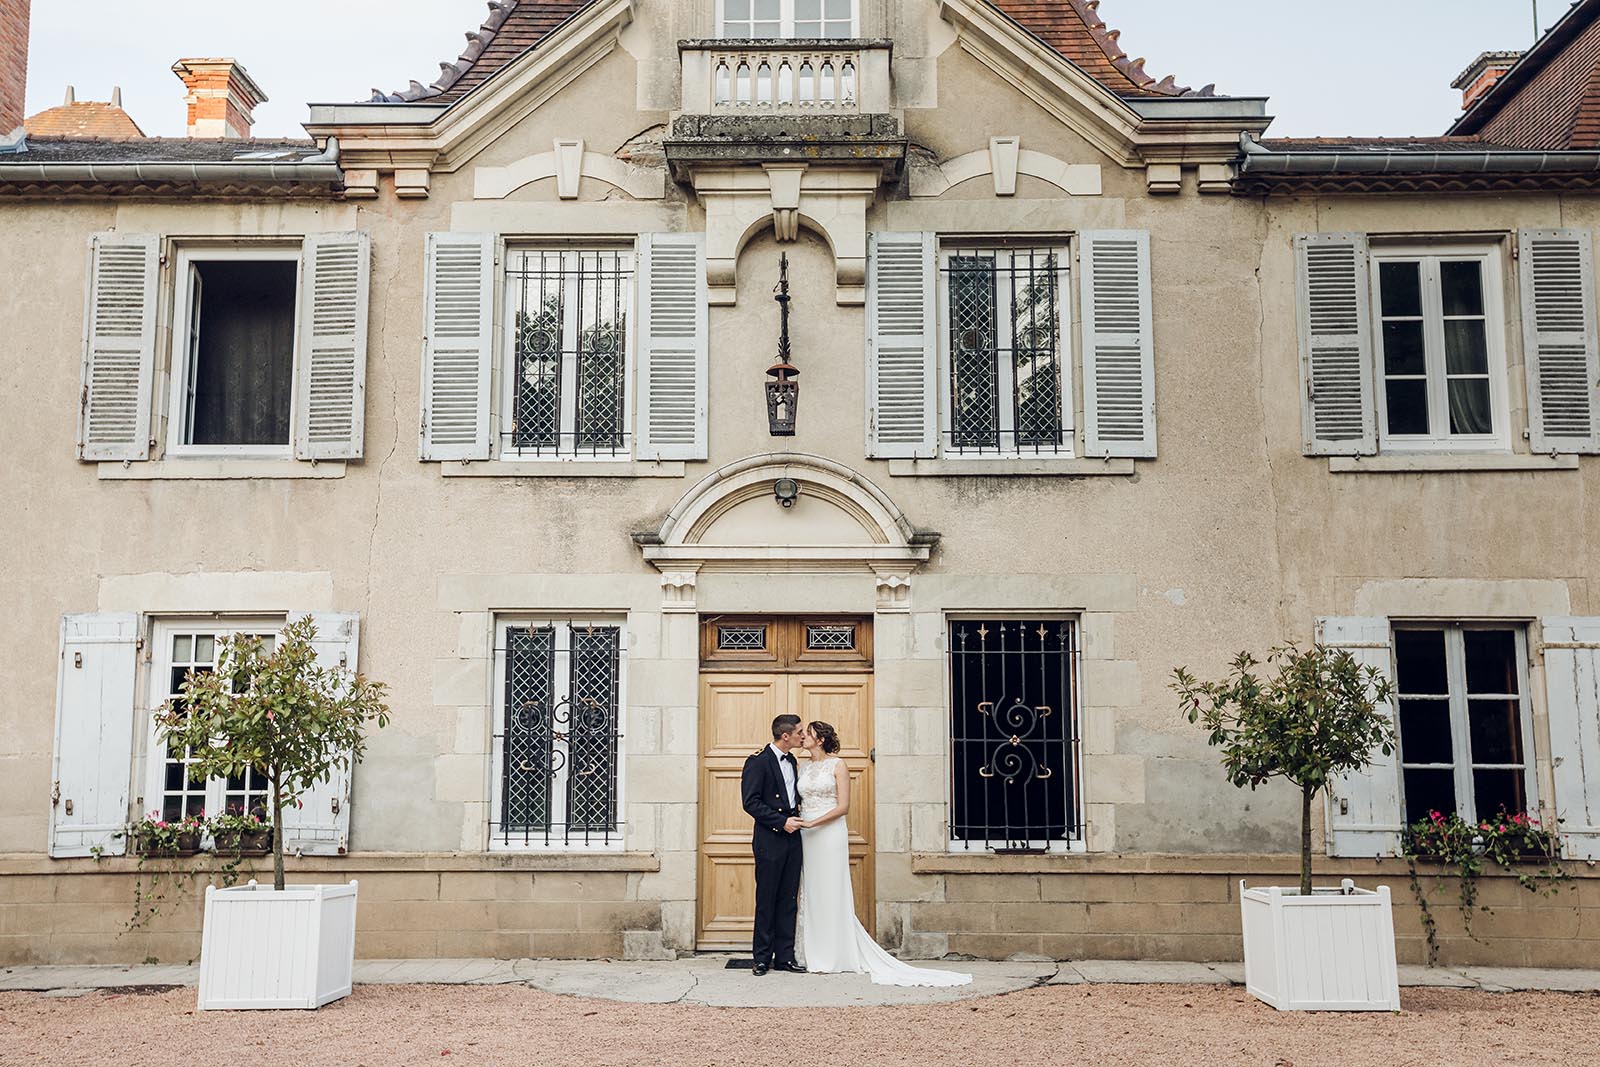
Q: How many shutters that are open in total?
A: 12